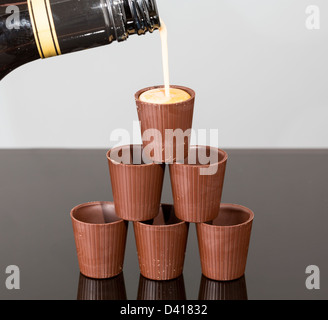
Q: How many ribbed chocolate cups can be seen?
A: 6